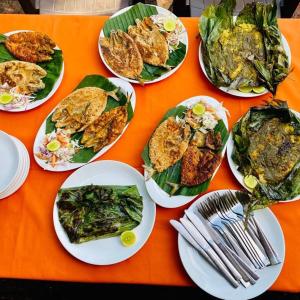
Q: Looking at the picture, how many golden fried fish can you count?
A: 8